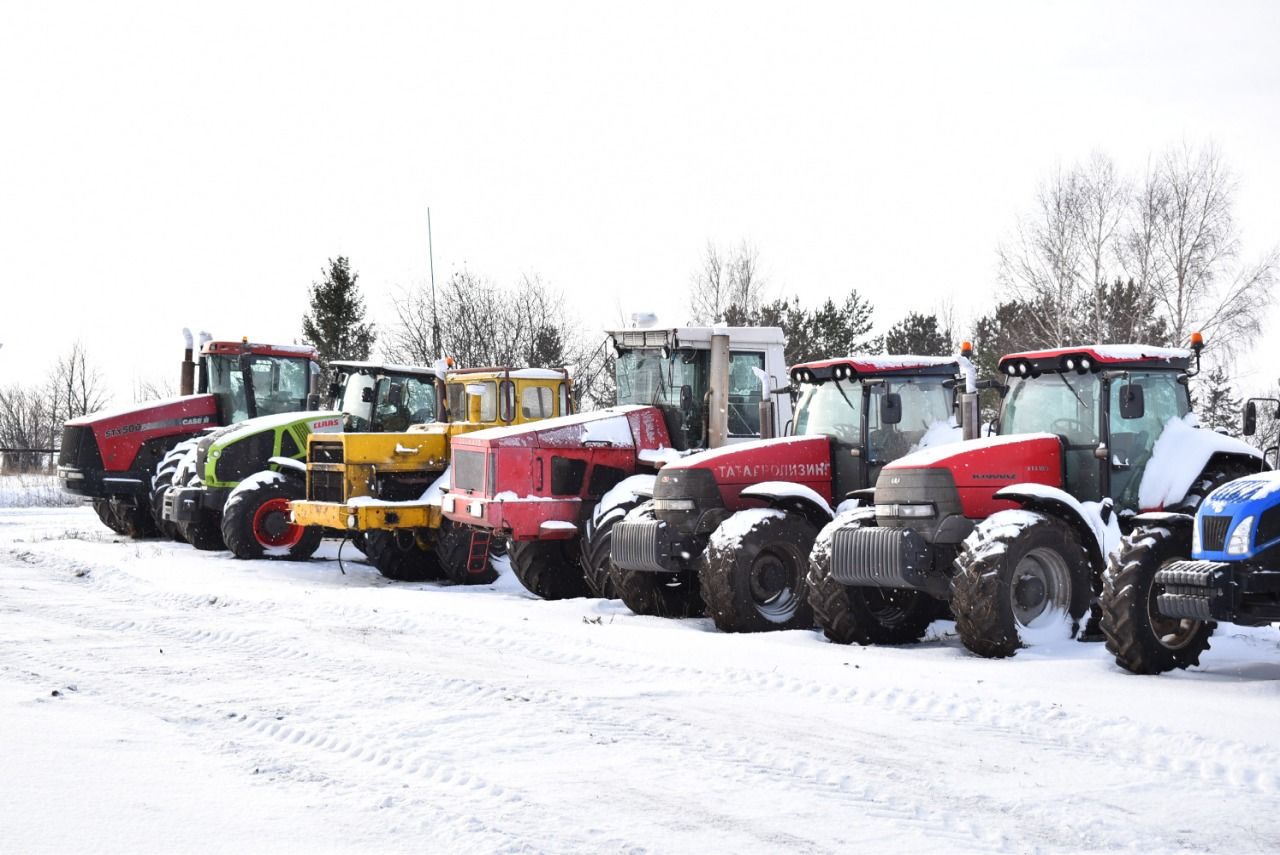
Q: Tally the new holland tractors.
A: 1